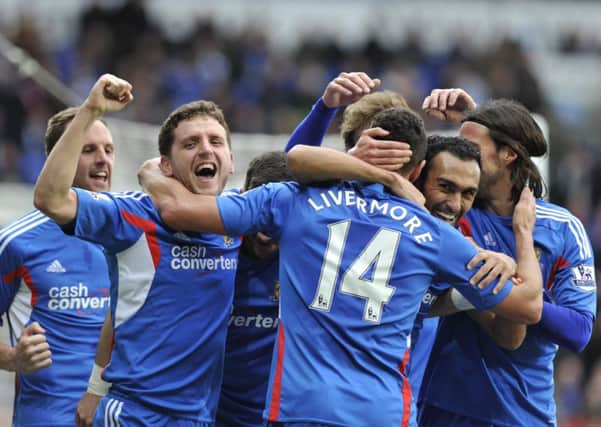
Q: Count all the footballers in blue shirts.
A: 7